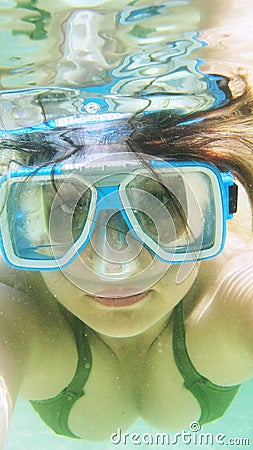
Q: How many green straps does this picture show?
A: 2